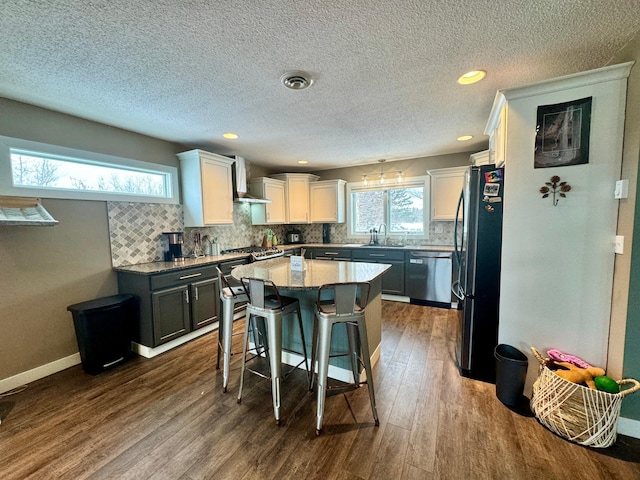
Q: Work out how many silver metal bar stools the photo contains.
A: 3